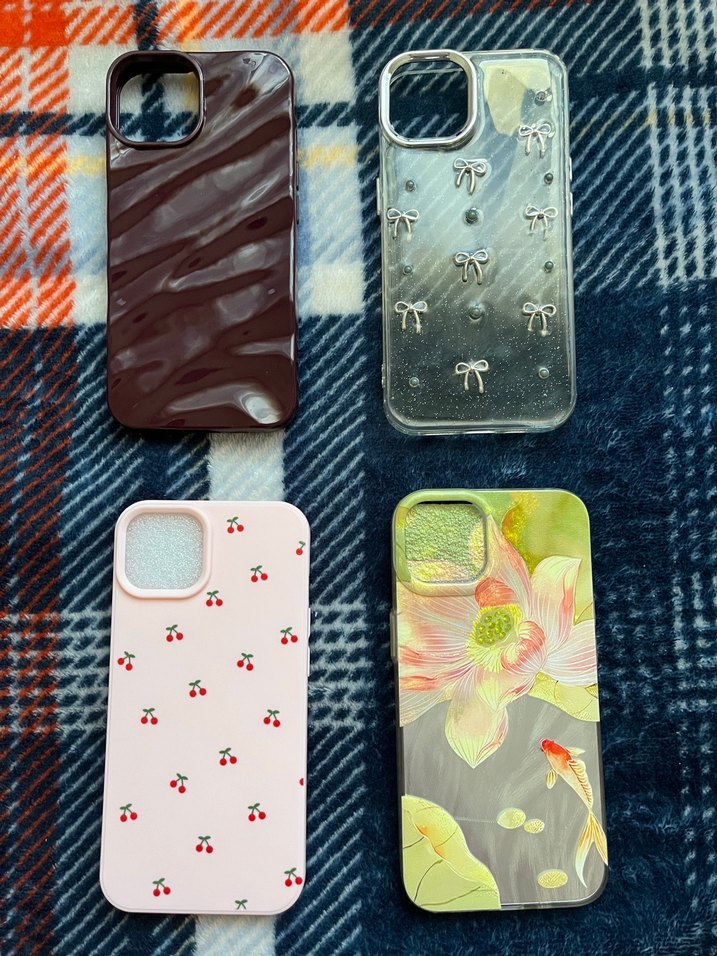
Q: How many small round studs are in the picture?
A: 9